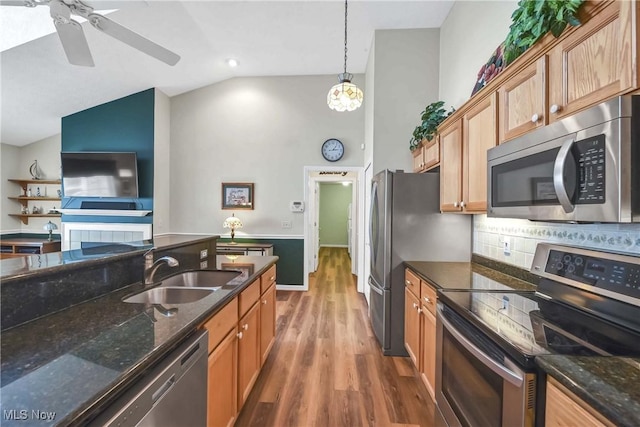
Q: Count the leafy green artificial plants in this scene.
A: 2